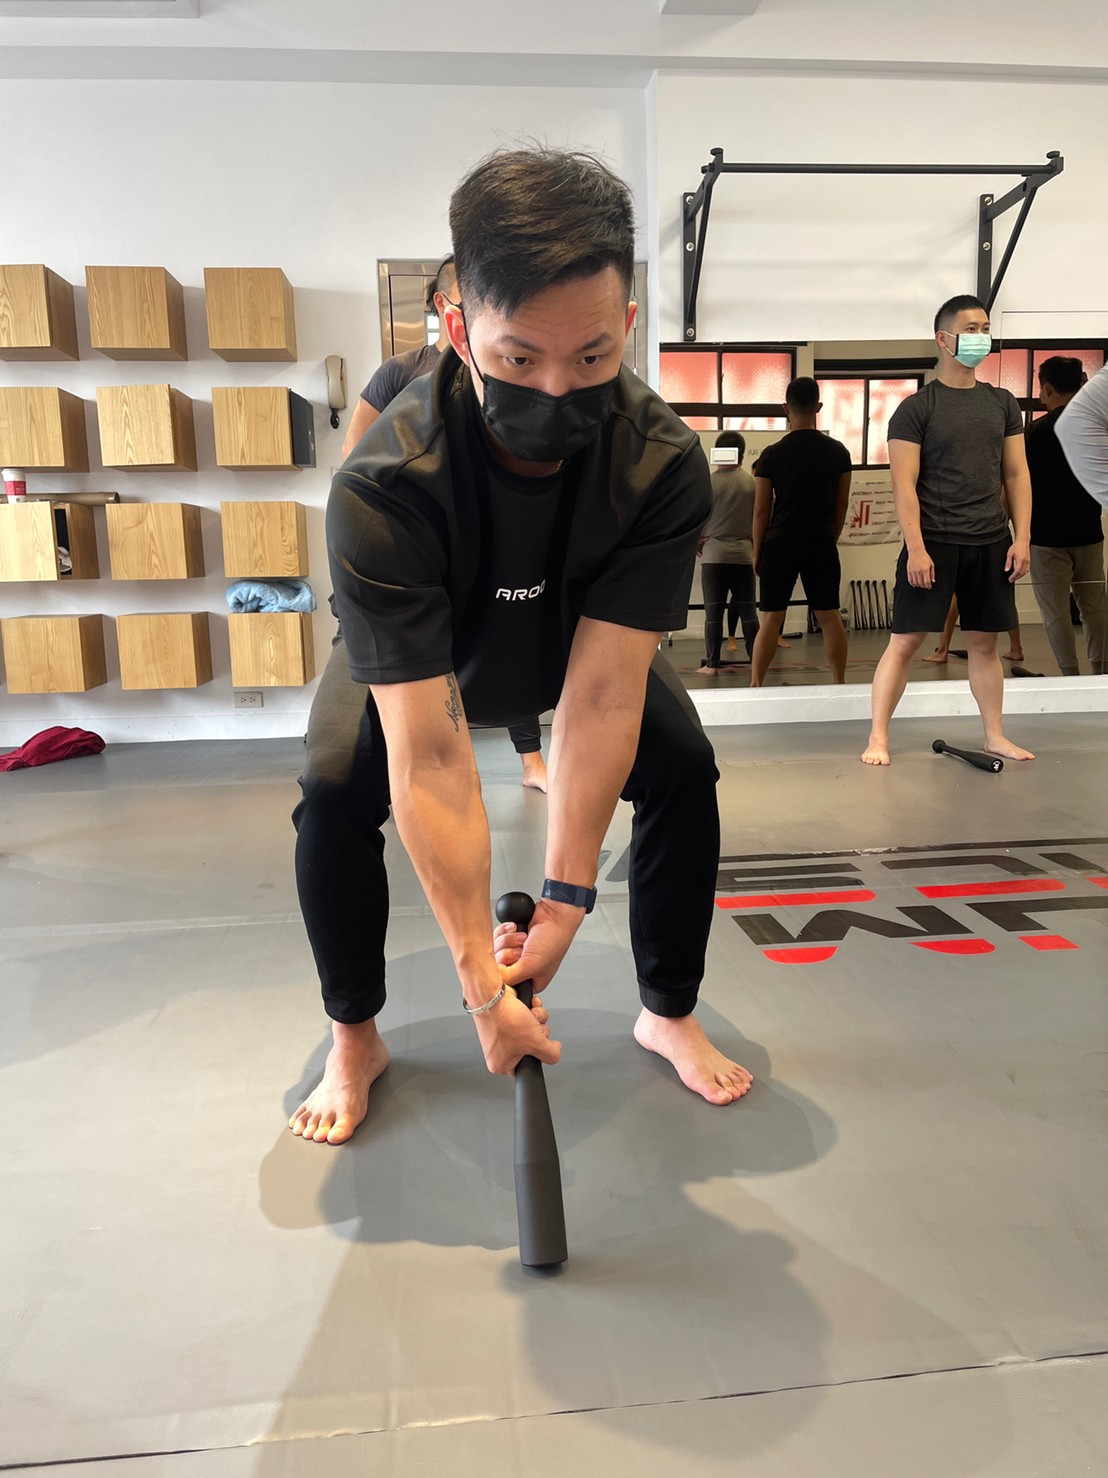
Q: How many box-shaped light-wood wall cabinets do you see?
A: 12